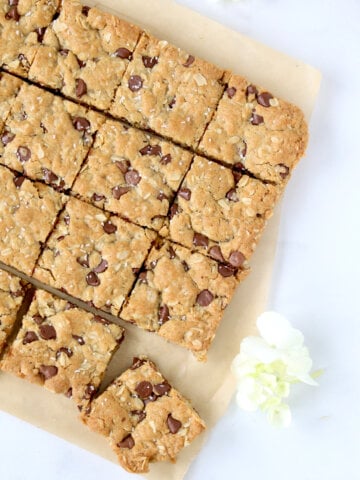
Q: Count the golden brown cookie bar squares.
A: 14